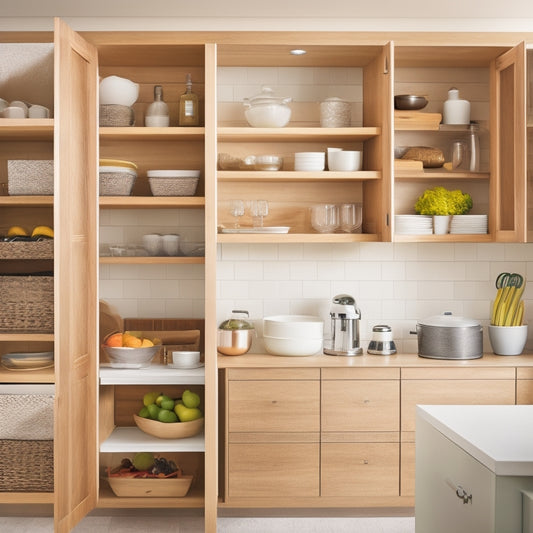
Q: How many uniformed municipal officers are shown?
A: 0